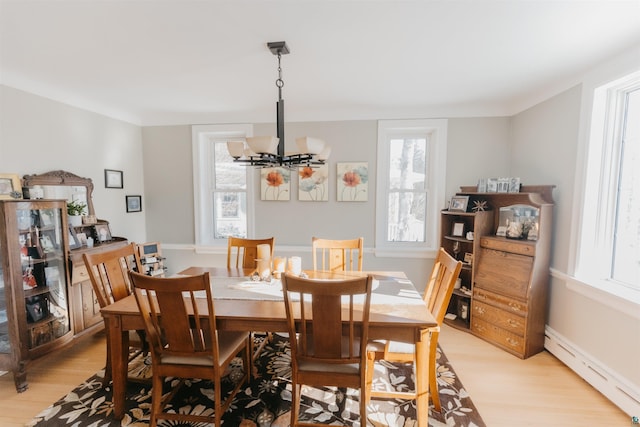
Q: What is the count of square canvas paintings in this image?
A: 3